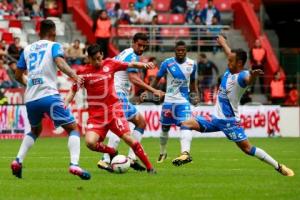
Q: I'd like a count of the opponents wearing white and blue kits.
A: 4